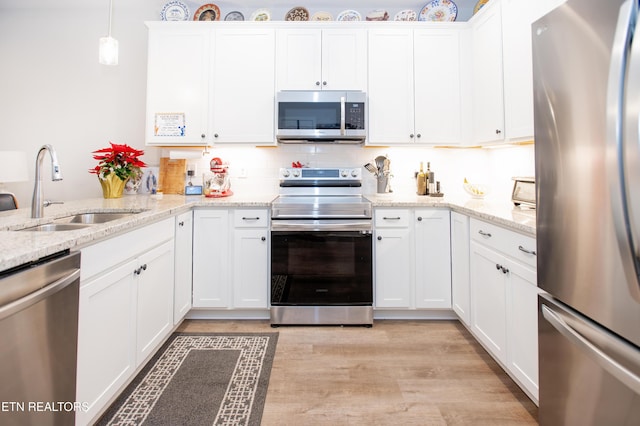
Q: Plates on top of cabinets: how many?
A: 11